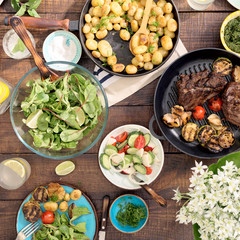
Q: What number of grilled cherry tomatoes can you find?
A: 3